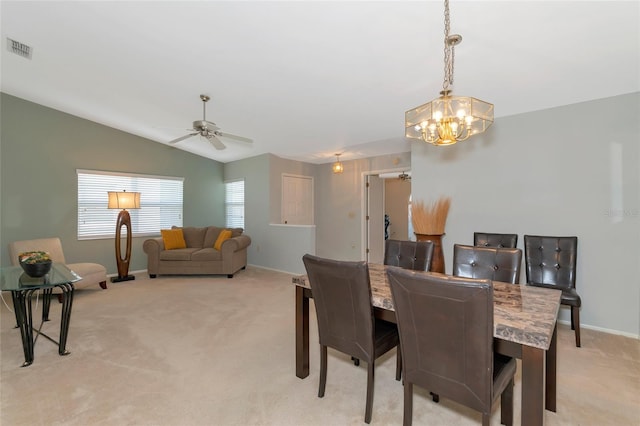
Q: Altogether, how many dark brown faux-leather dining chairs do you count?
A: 6